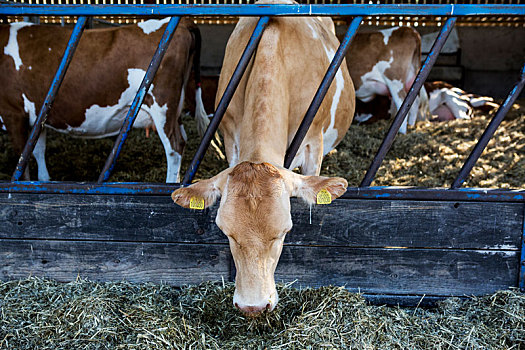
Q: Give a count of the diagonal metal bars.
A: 6